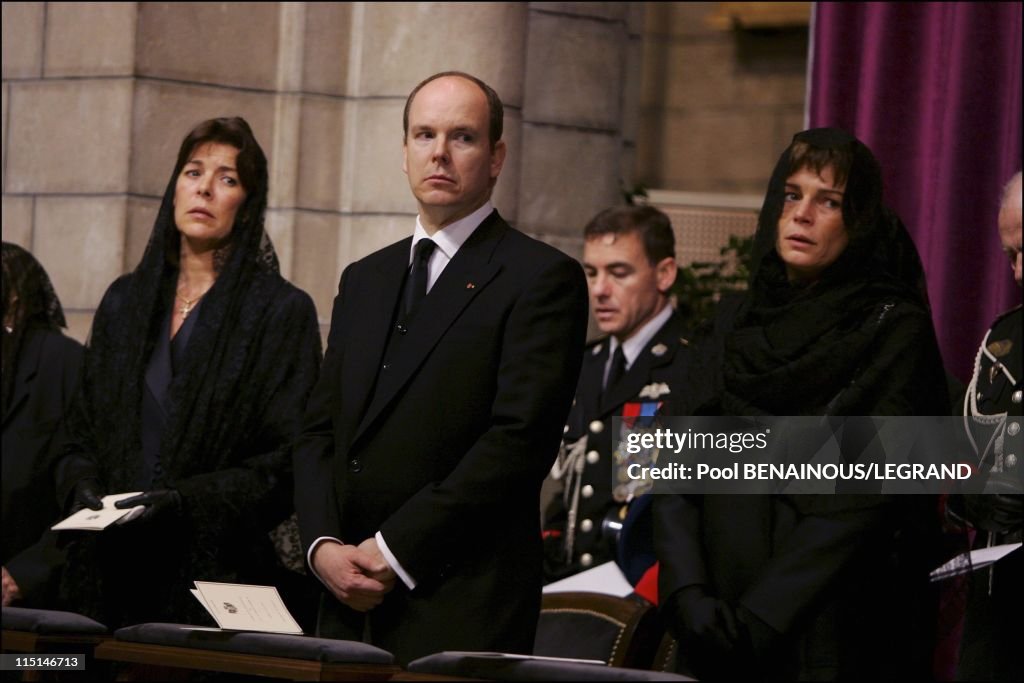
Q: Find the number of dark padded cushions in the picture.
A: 3